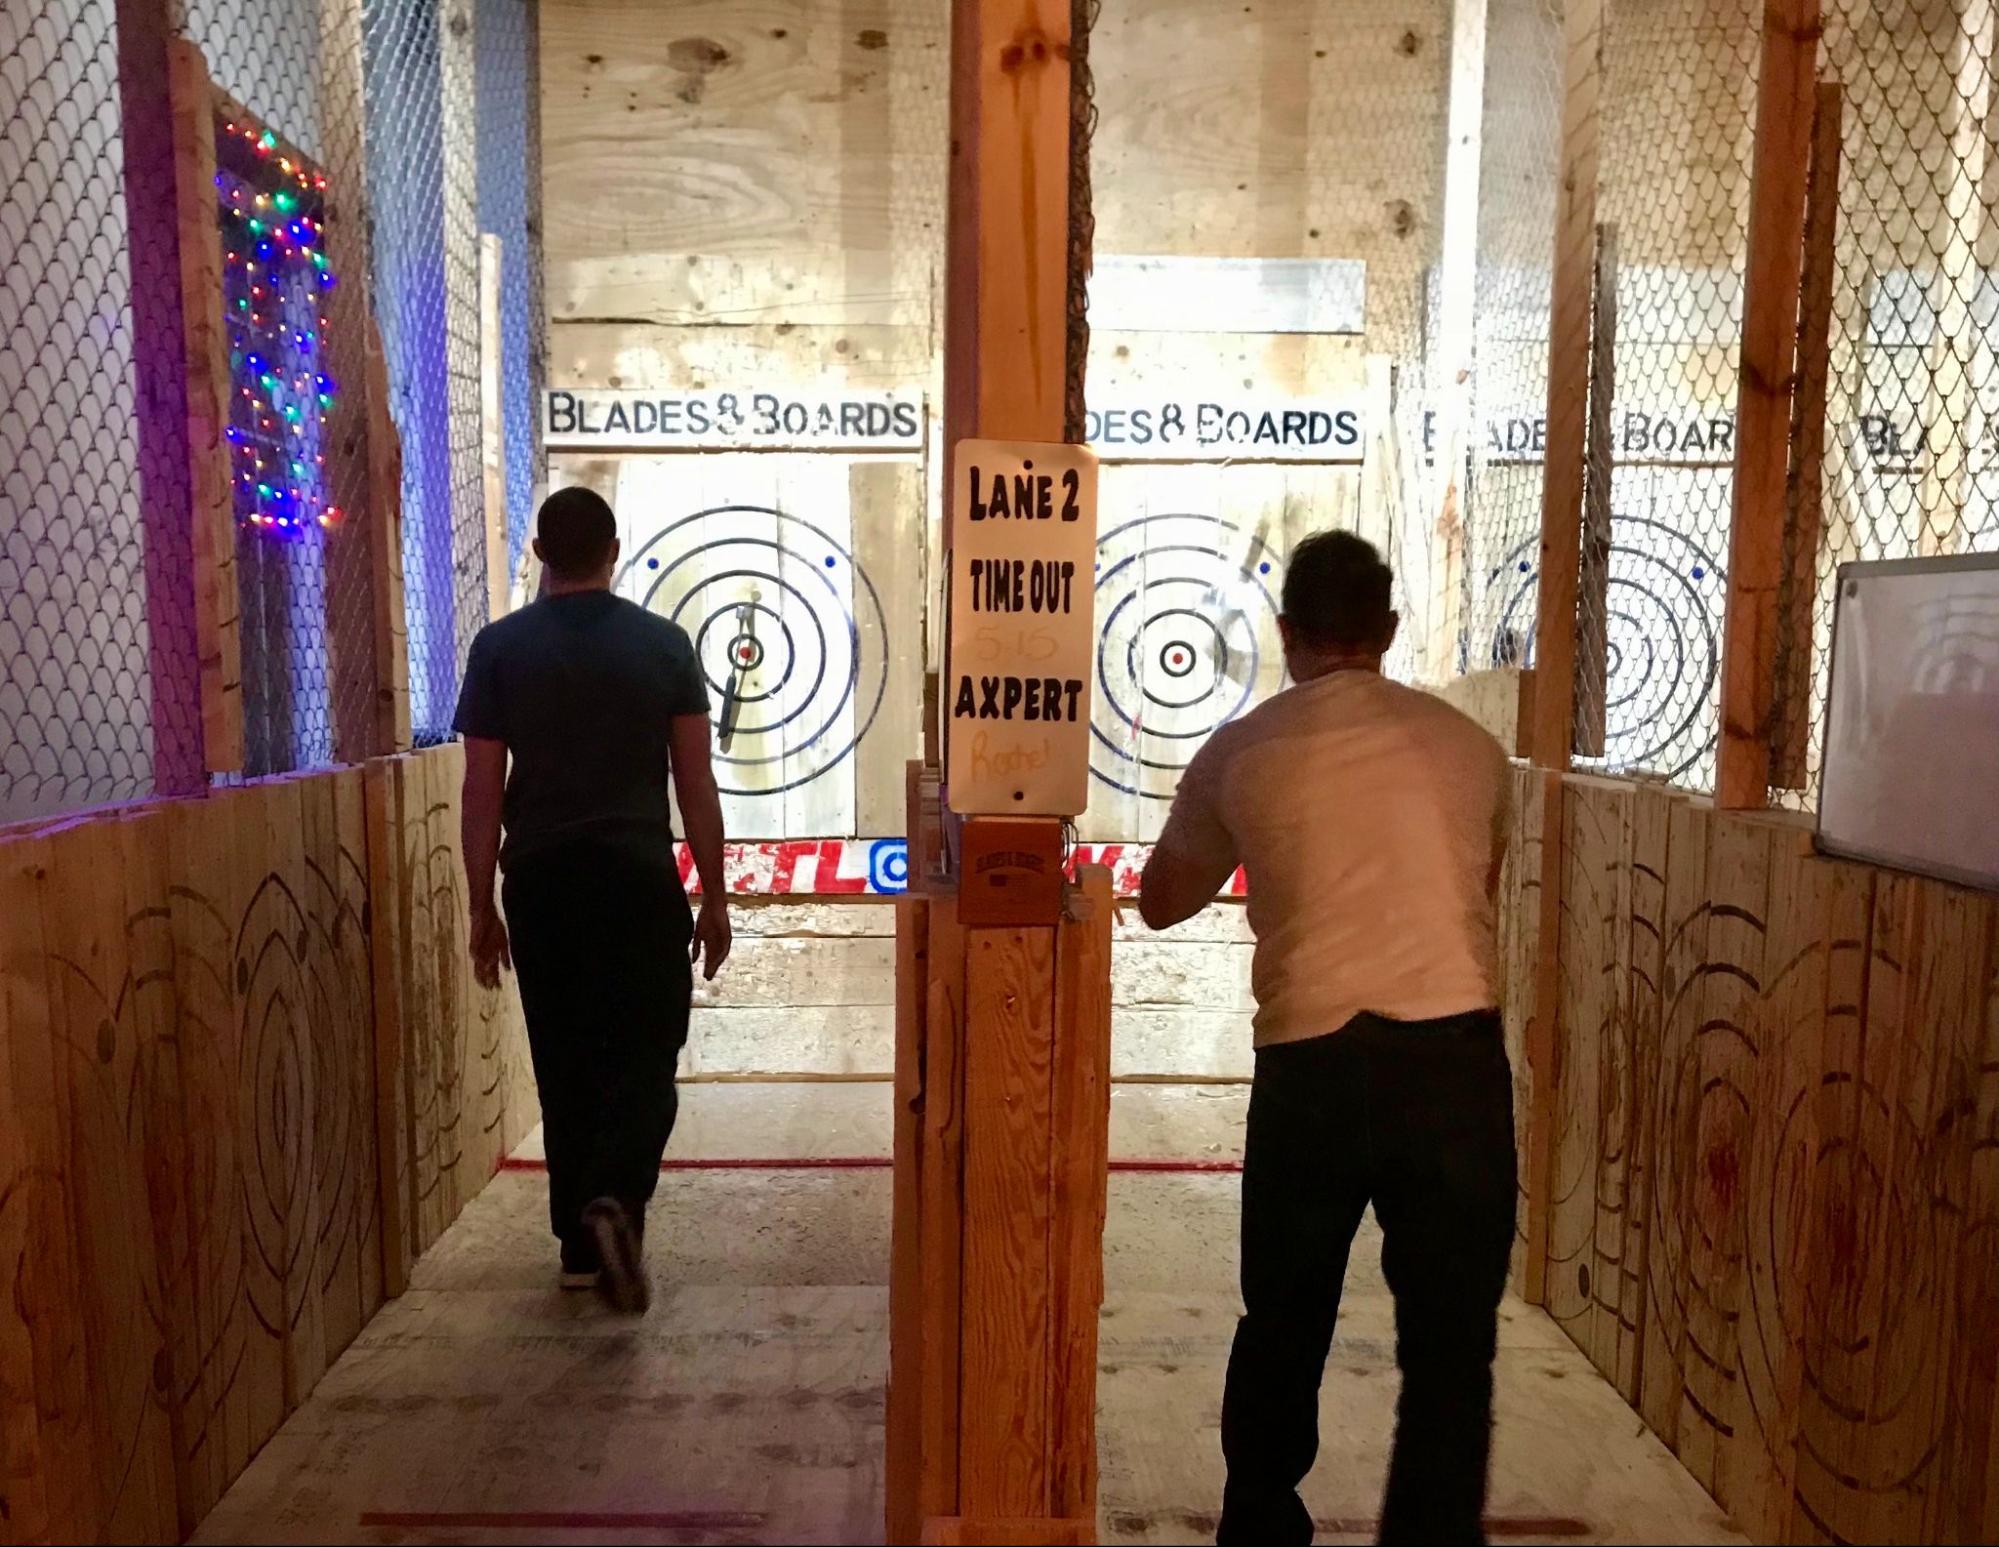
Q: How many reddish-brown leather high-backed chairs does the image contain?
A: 0